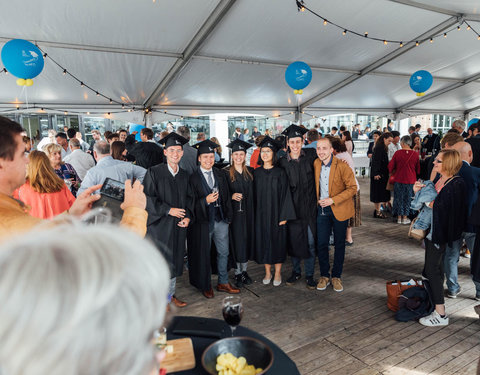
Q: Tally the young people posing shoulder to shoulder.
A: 6